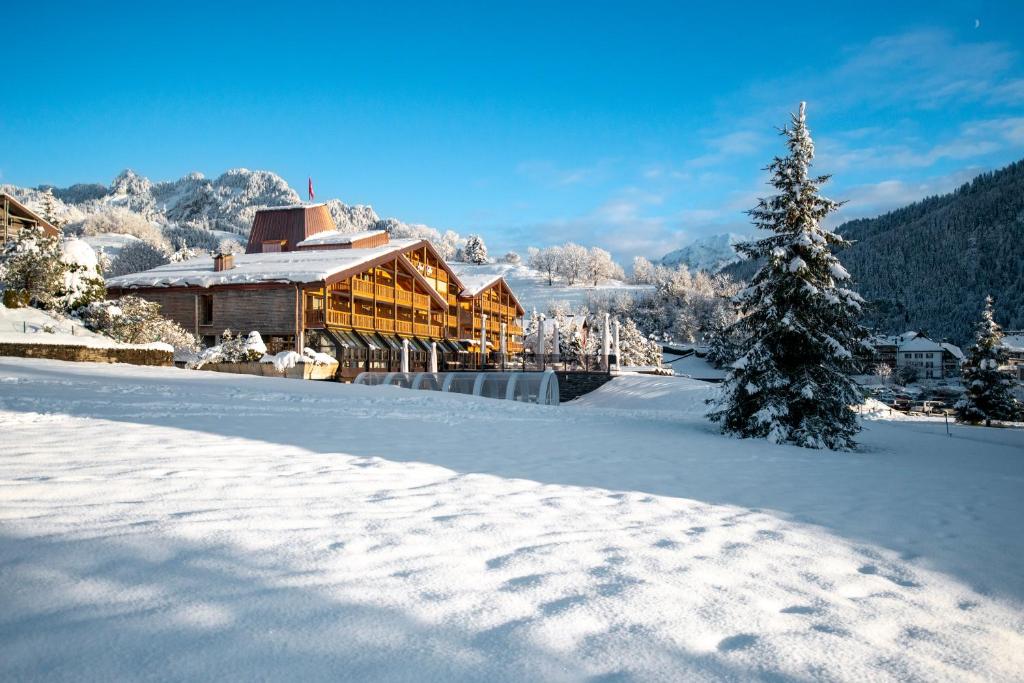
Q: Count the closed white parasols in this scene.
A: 8